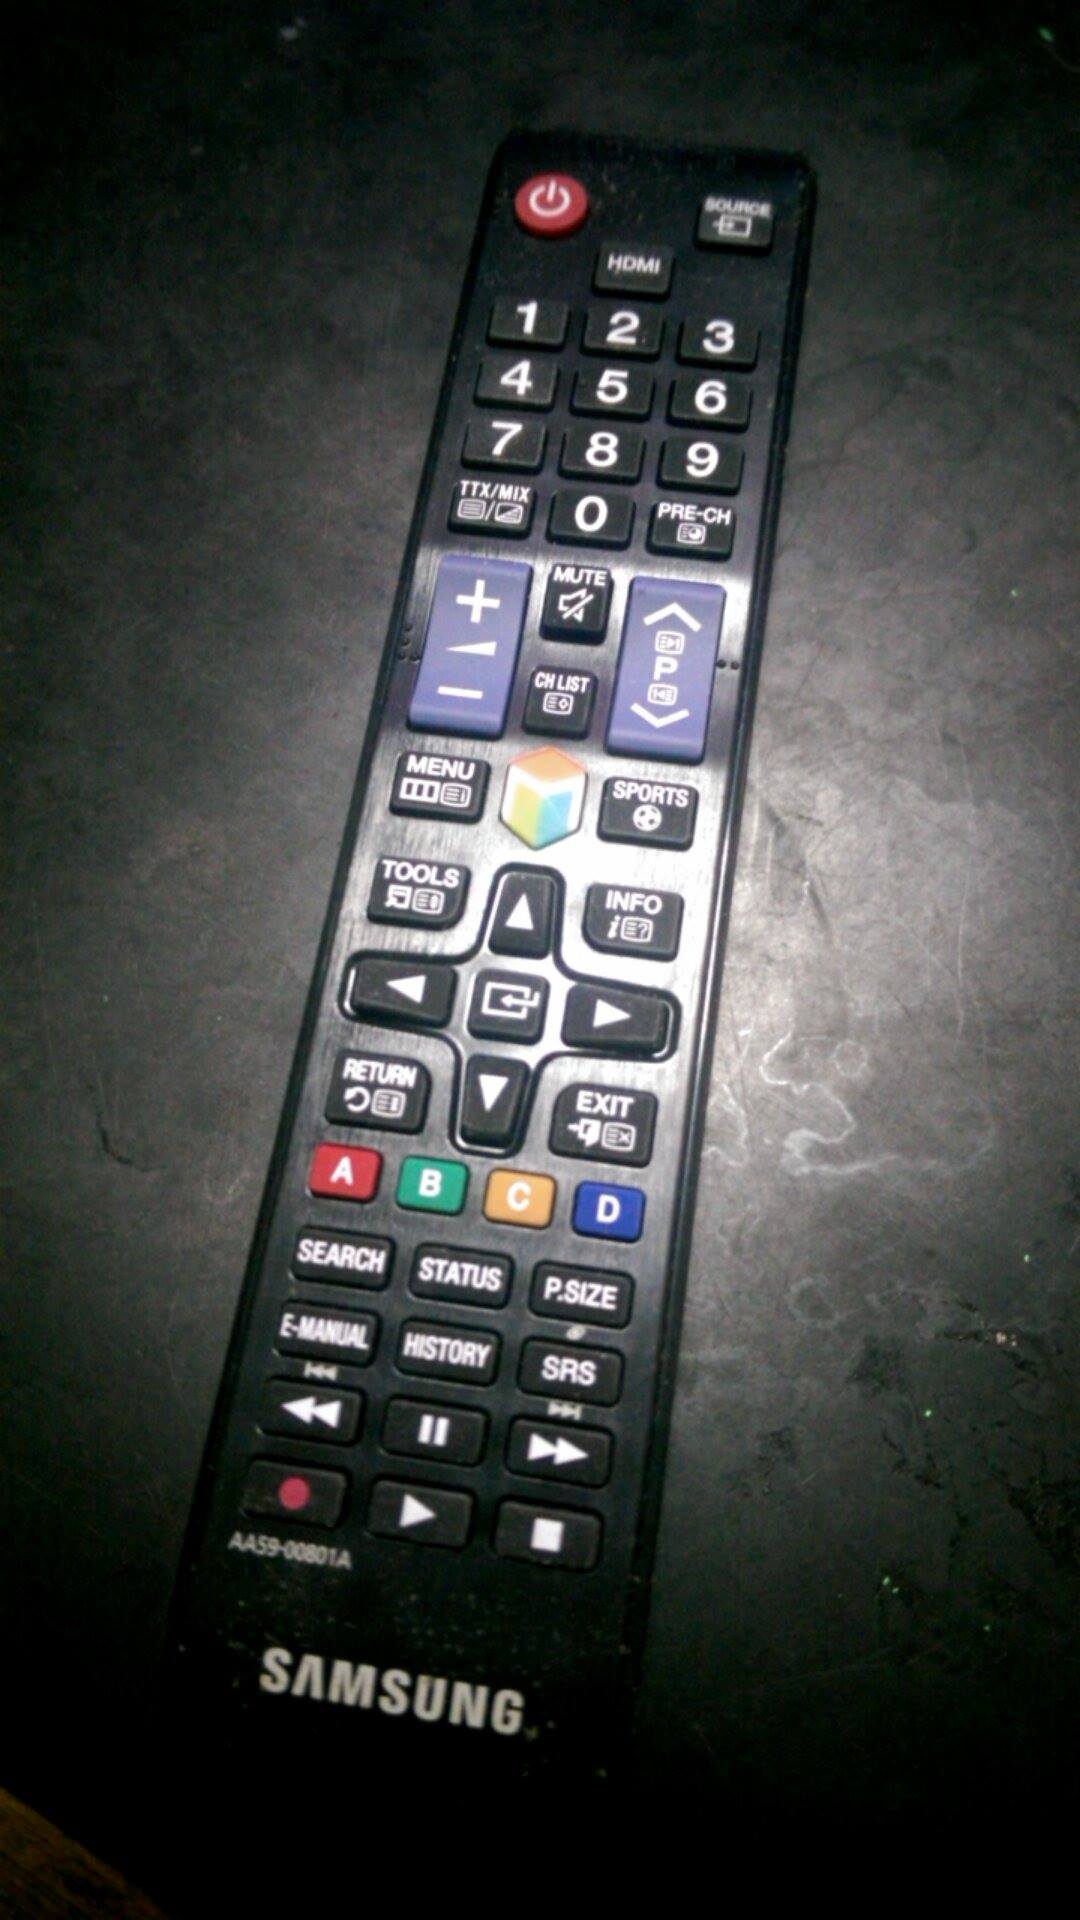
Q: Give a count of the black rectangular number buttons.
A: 10